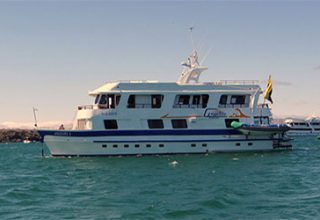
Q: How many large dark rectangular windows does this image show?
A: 4